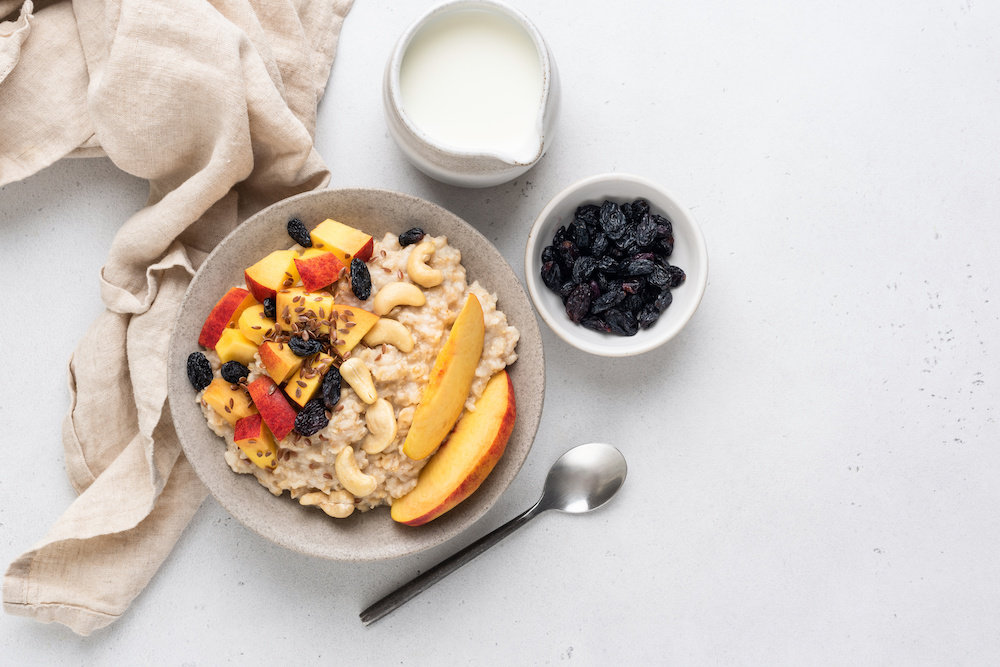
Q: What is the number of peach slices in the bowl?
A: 2